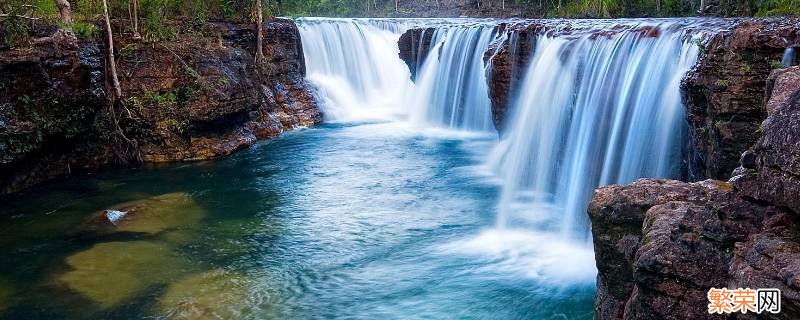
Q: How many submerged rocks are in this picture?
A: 3